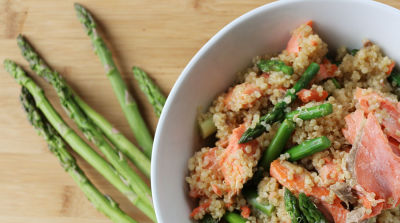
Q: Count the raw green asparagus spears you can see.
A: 6